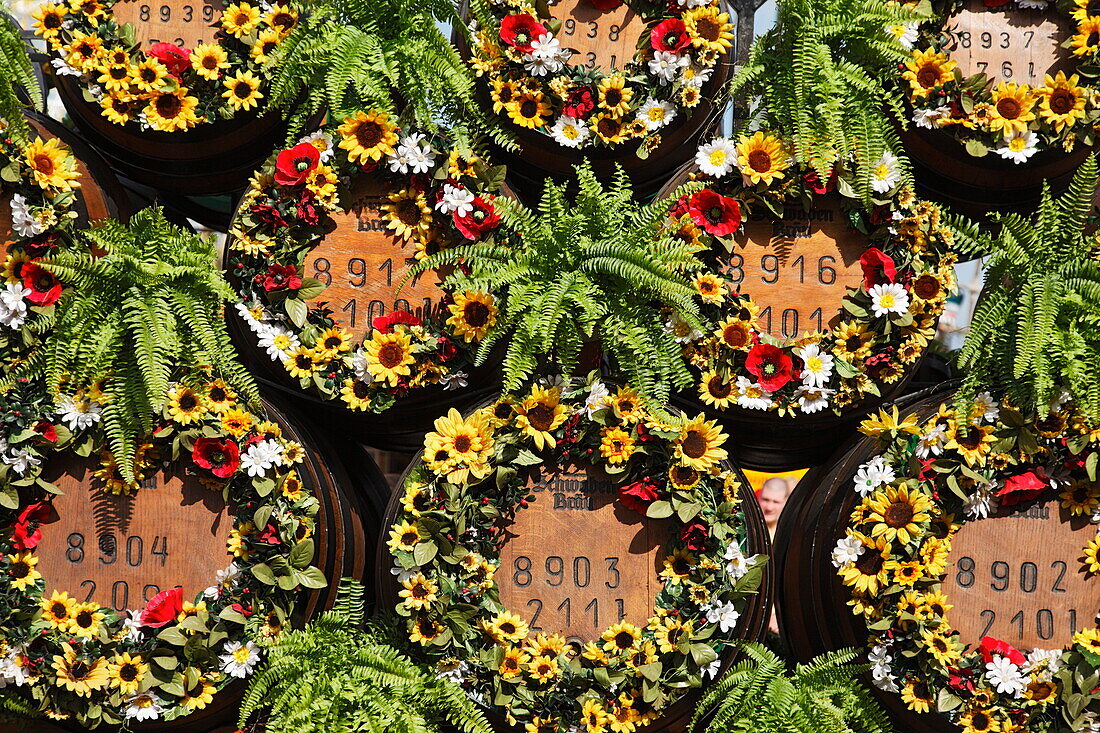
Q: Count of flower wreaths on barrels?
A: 9